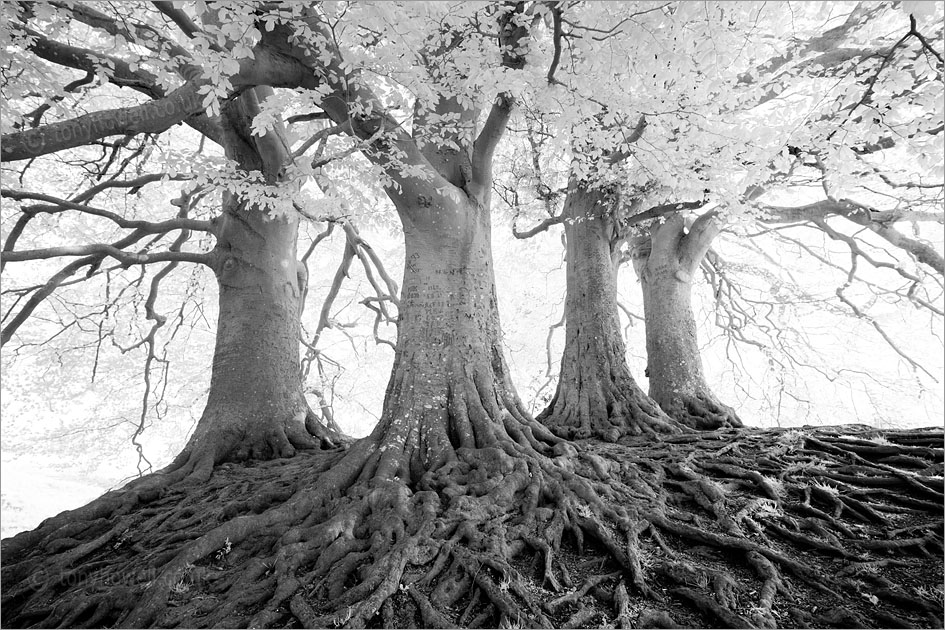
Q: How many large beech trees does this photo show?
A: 4